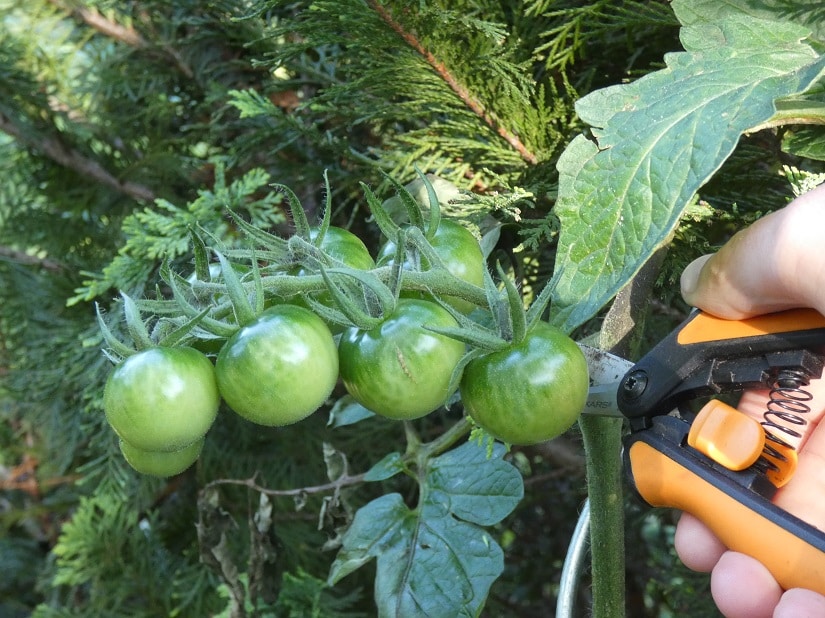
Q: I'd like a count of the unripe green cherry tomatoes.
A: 8